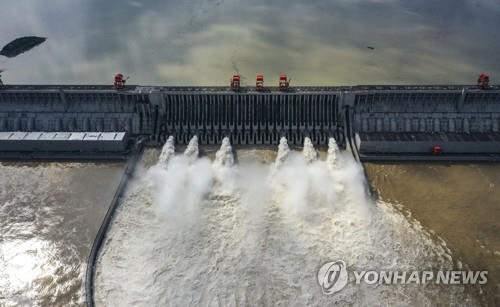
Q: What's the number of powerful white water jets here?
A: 6